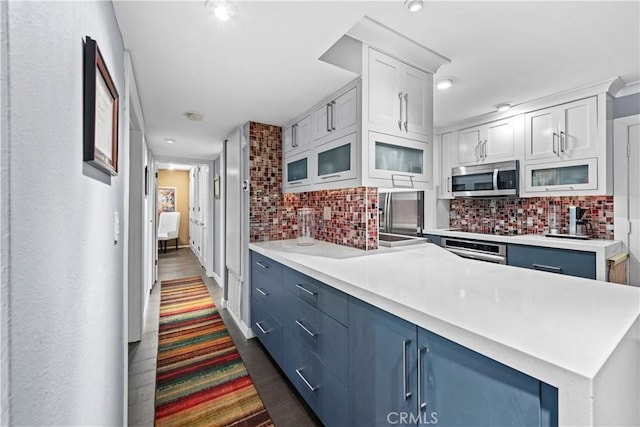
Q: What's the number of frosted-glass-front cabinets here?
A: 4